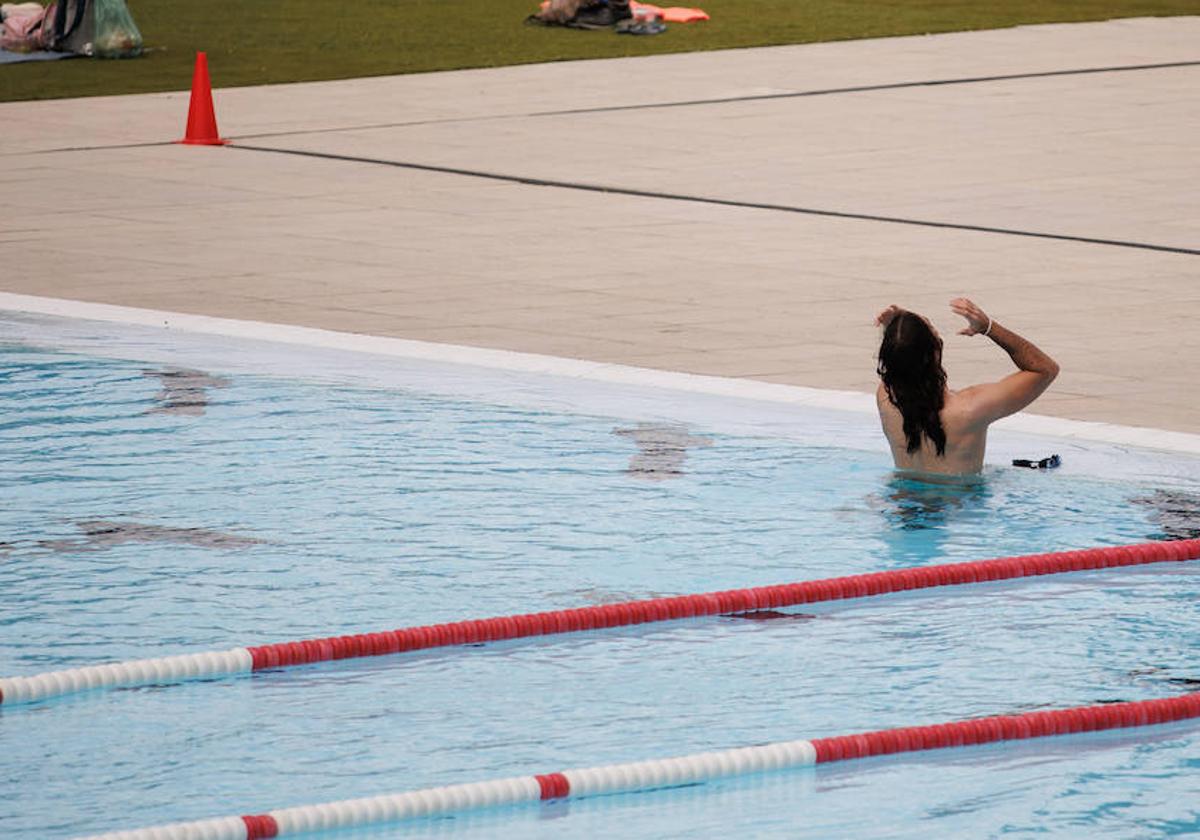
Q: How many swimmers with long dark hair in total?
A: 1